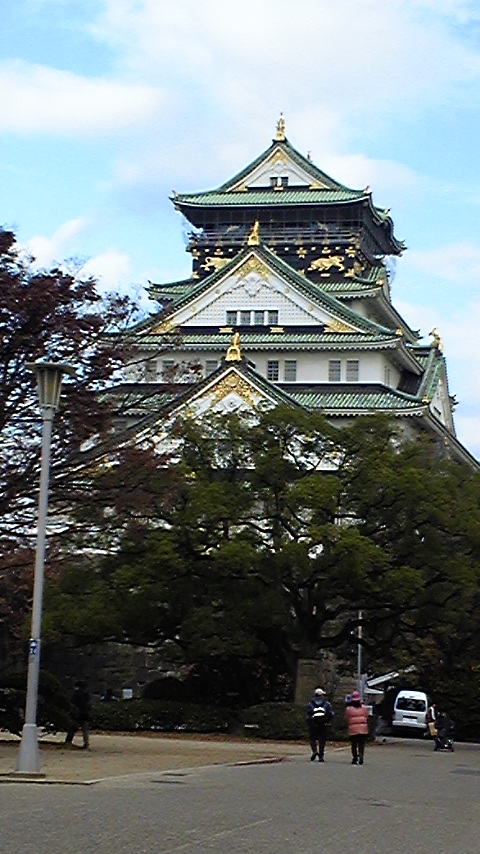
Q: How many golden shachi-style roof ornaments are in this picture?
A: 4